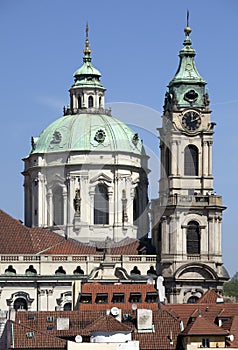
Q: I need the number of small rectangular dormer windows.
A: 5